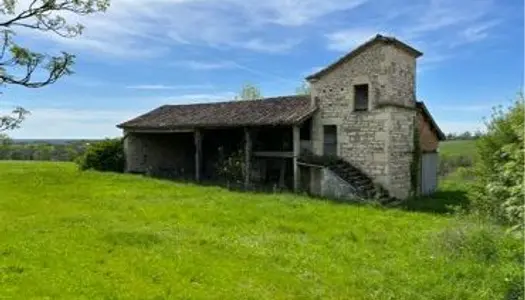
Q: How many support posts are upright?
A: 3